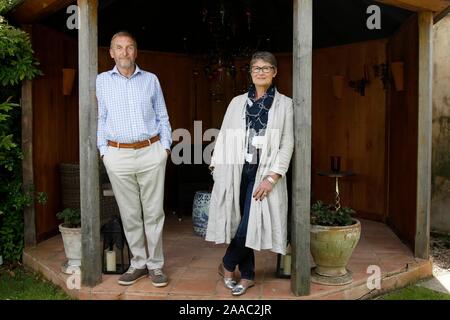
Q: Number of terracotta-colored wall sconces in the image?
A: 3